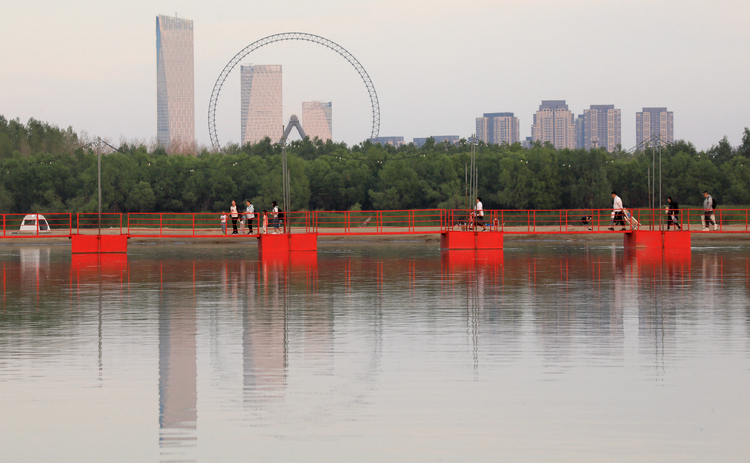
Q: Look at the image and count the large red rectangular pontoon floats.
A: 4